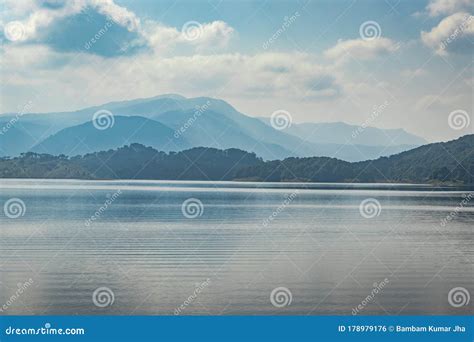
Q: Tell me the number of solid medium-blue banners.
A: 1